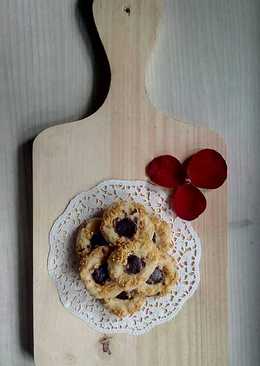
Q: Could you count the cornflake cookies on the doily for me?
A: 7